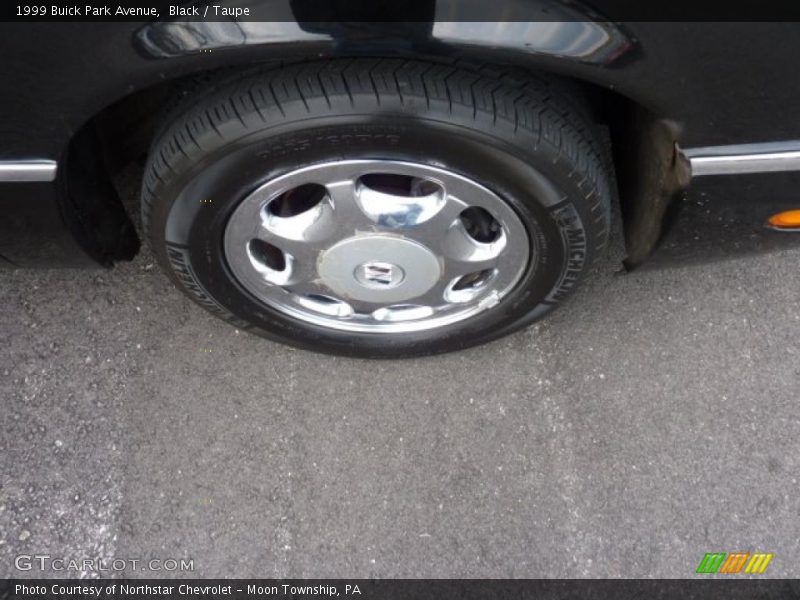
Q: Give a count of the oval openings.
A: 7